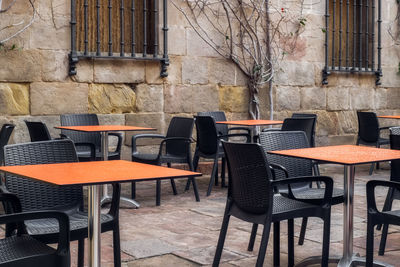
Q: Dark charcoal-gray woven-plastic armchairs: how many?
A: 15